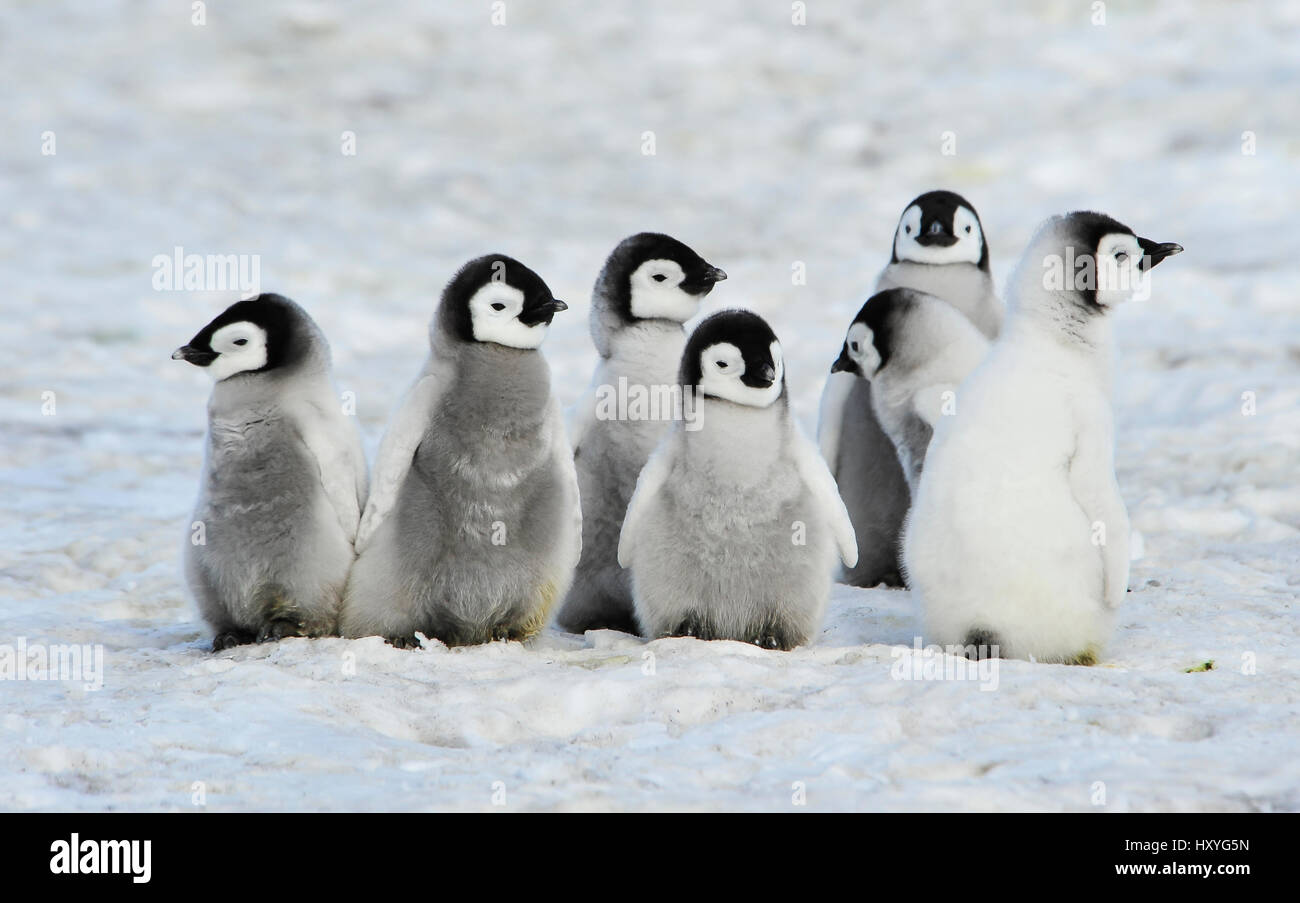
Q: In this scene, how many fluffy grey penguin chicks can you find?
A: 7